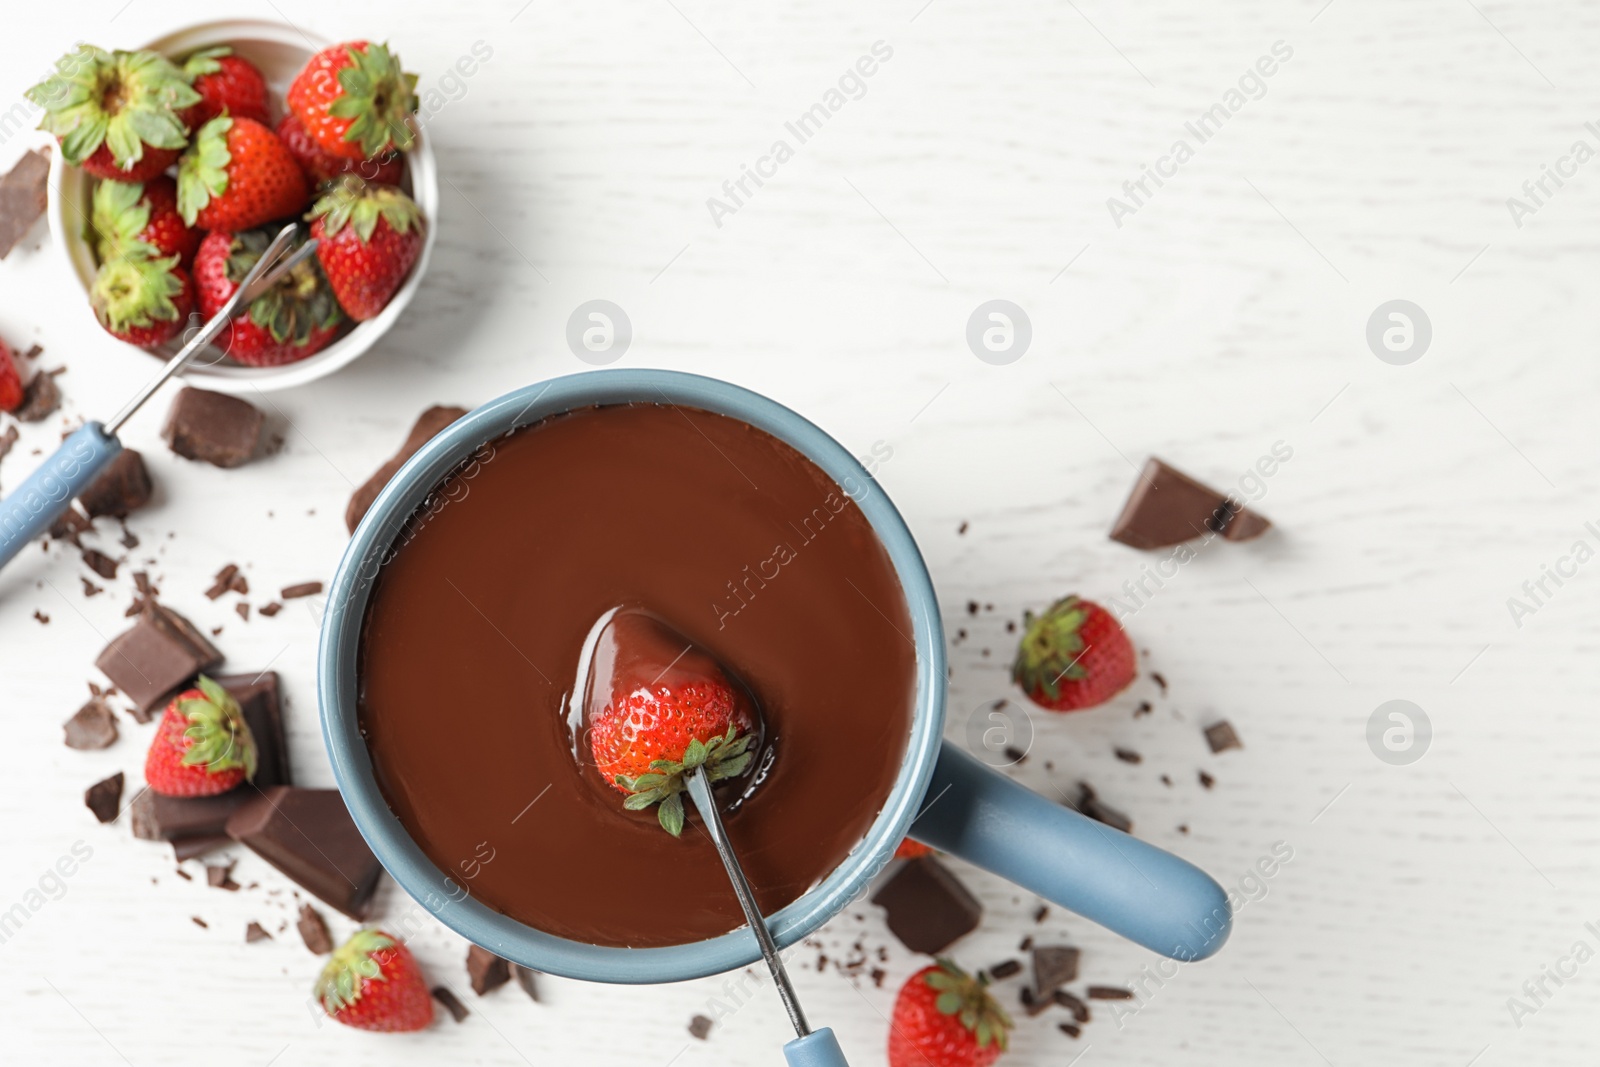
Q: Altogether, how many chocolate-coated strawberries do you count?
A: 1